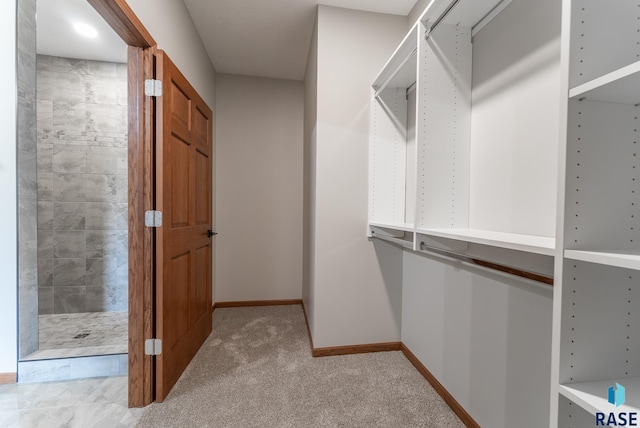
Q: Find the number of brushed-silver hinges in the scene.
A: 3